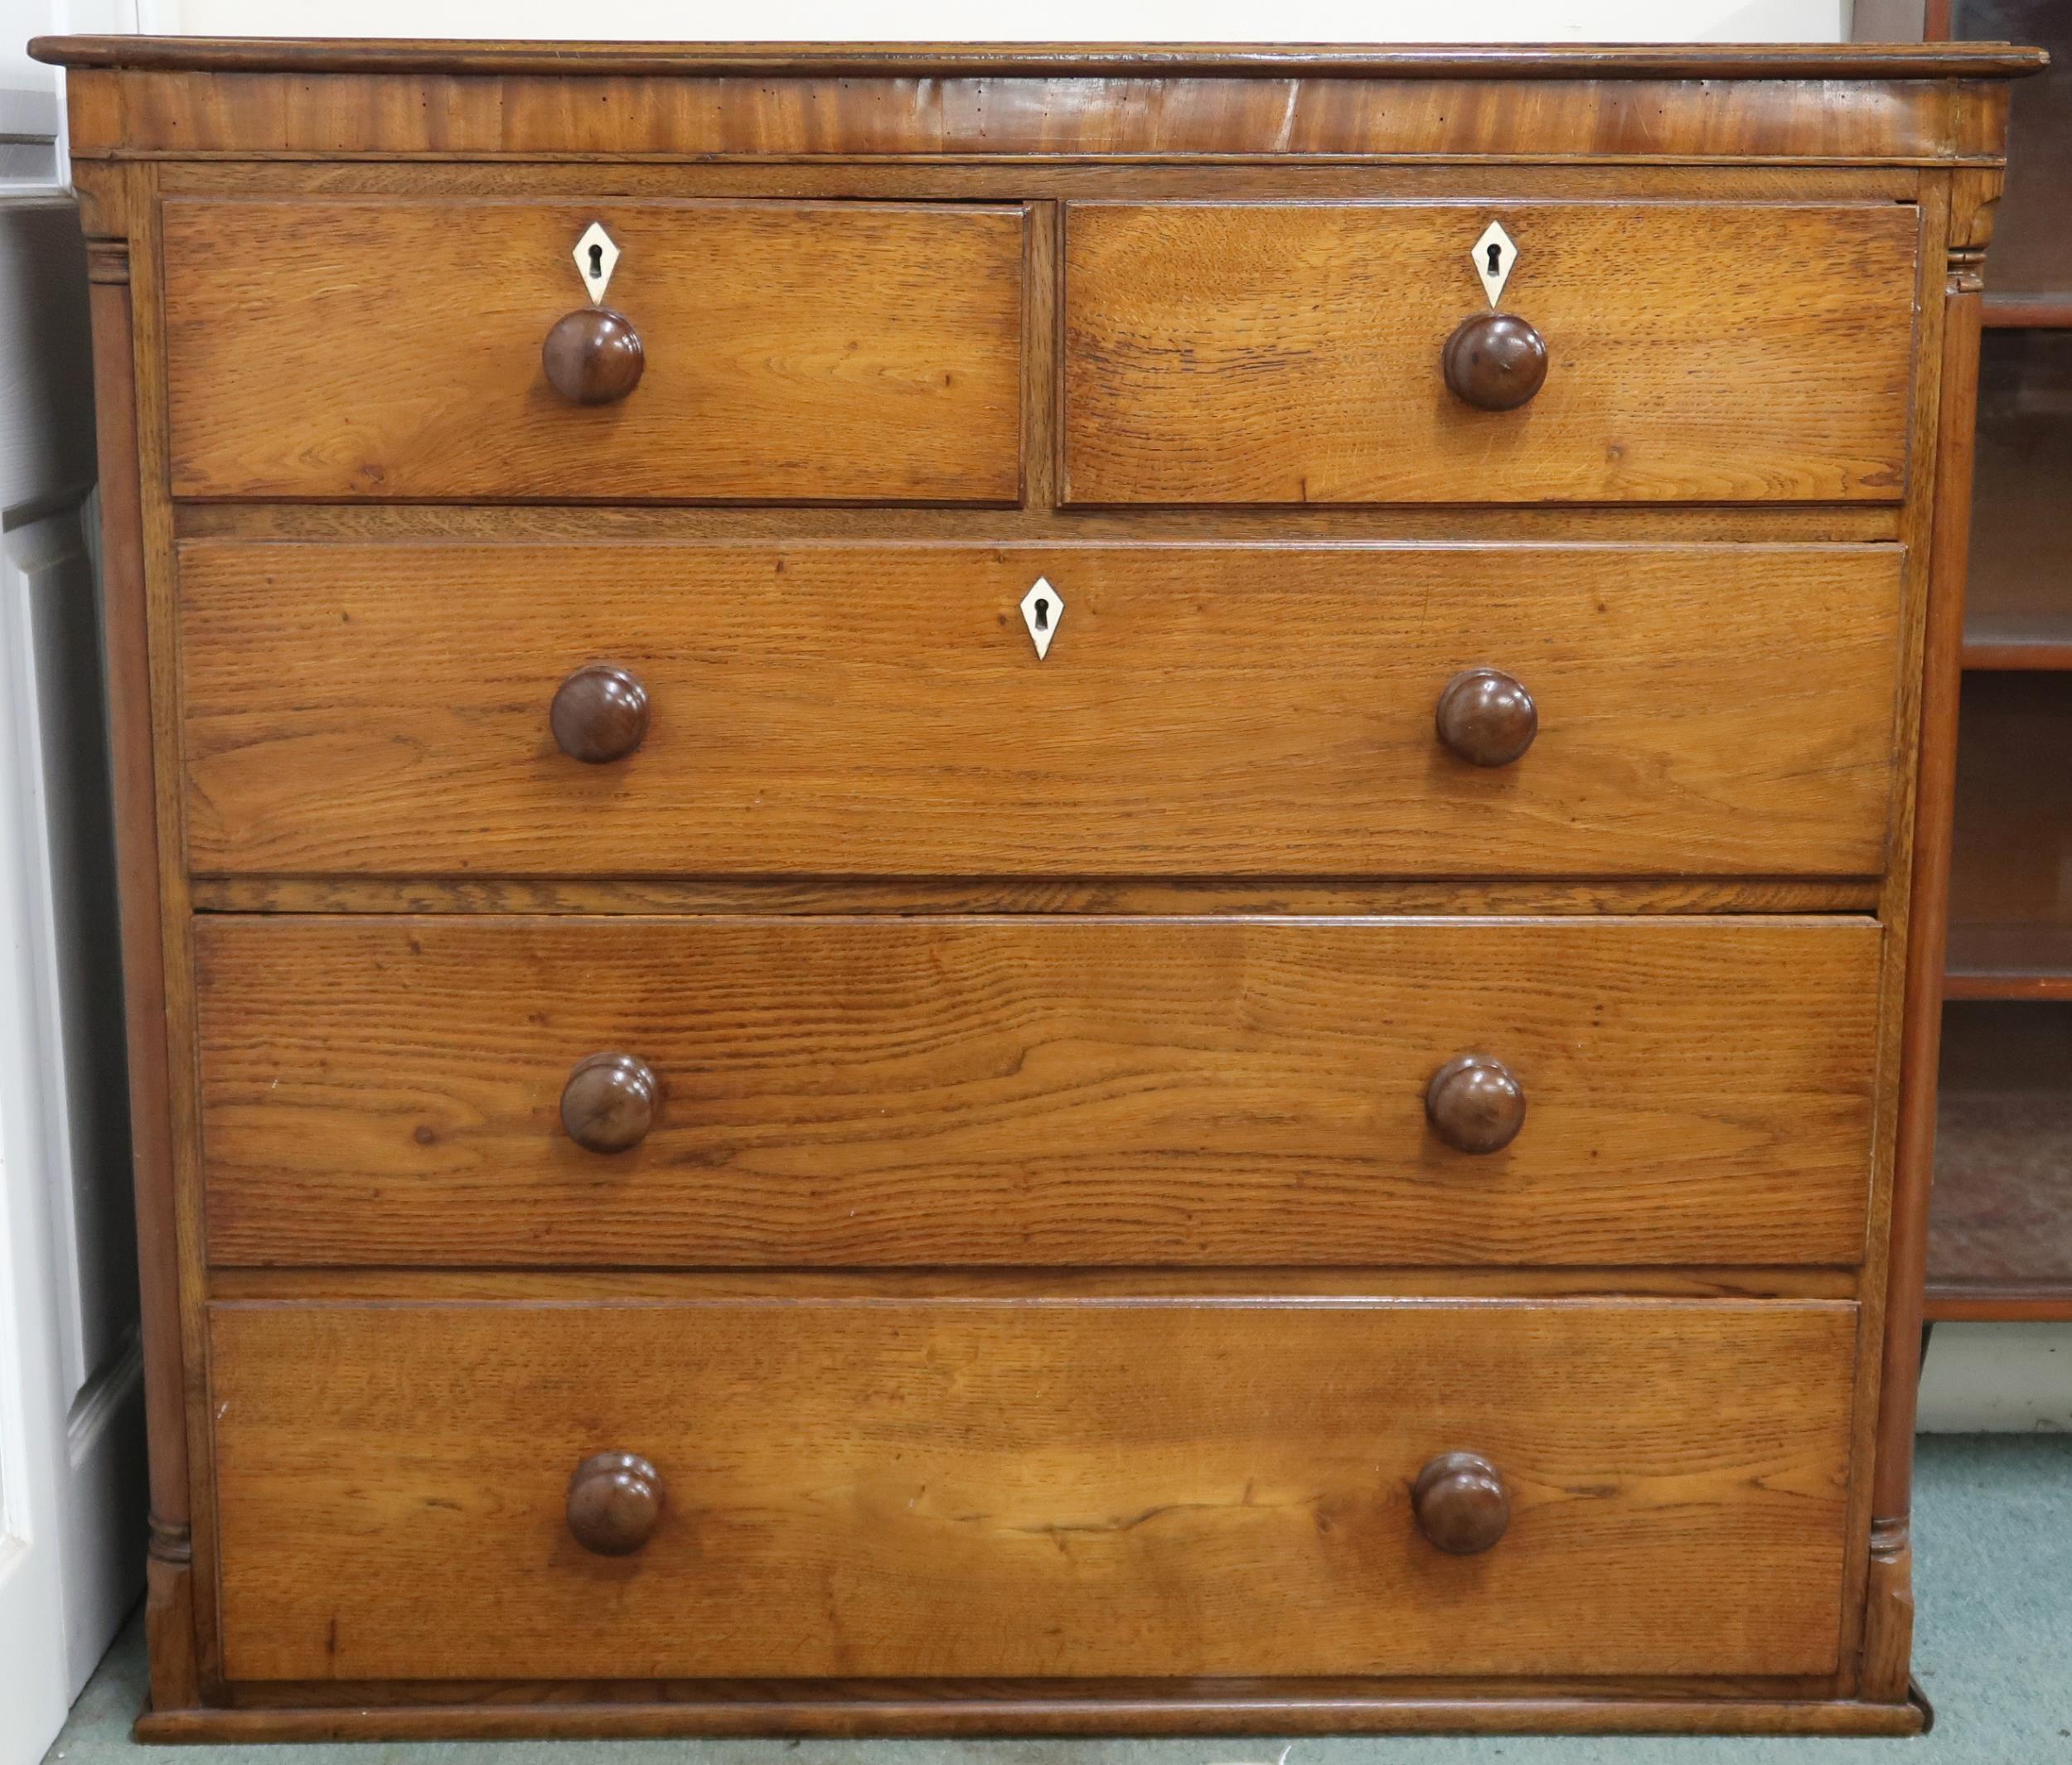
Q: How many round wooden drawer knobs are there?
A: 8